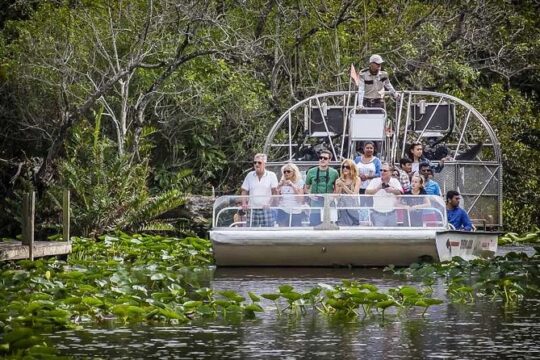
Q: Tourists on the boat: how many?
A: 12